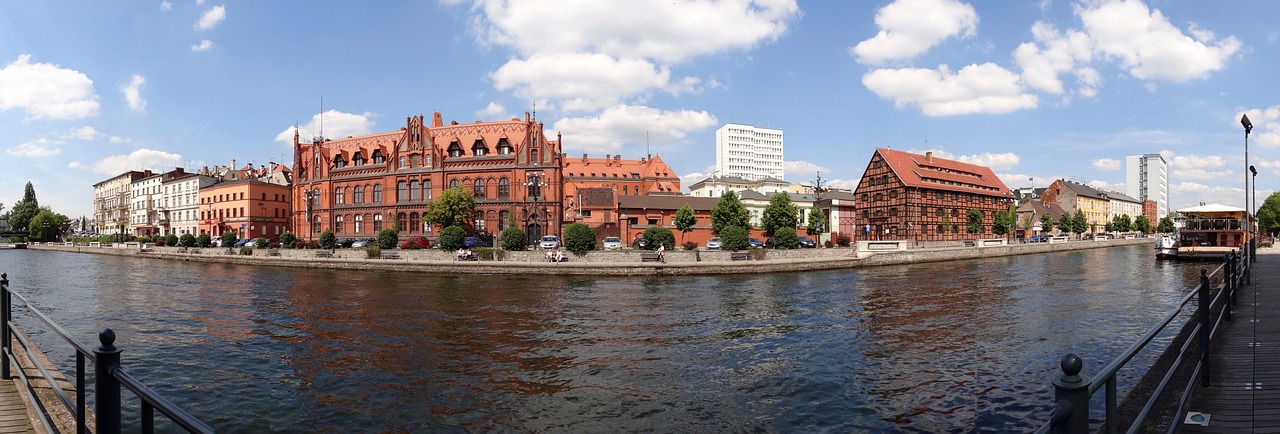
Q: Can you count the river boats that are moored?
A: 2